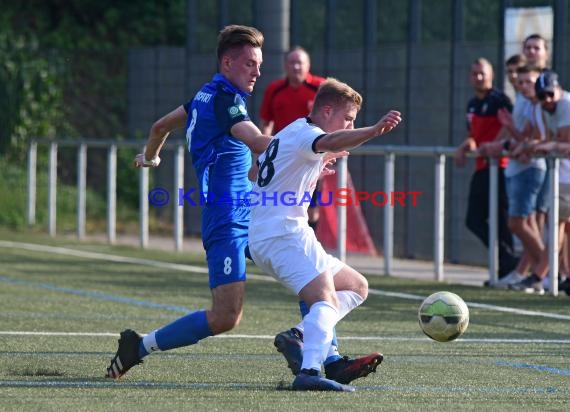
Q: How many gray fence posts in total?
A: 11